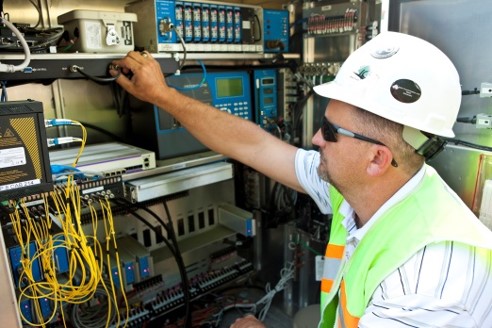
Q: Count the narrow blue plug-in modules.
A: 8